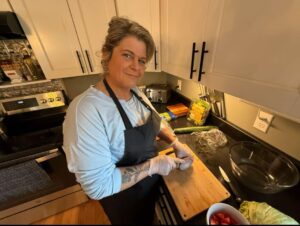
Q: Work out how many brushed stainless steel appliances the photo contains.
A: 2